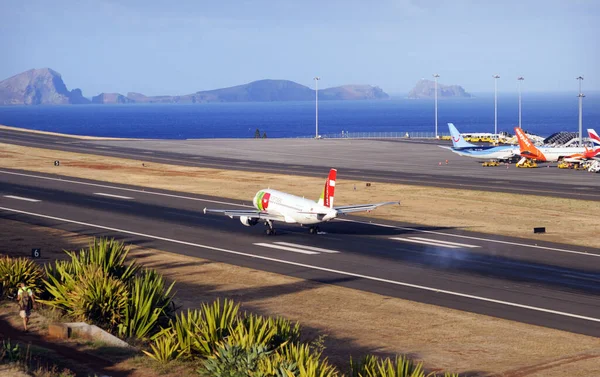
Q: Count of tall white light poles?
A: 5